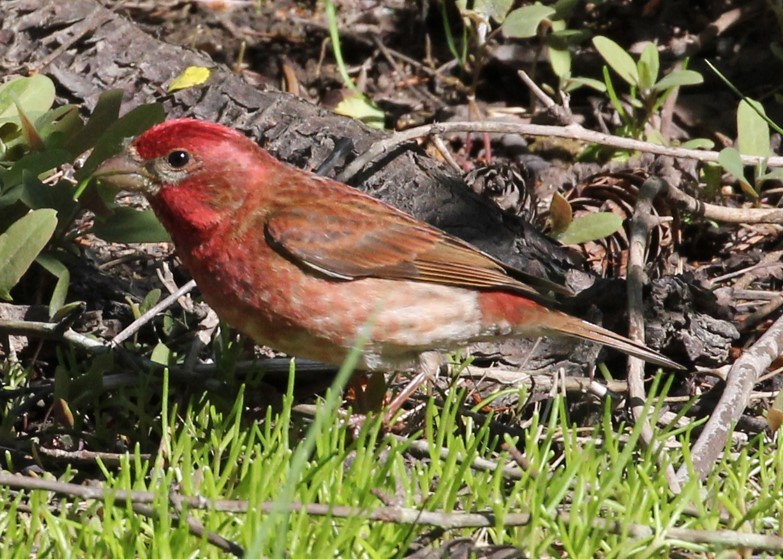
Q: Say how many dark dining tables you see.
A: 0